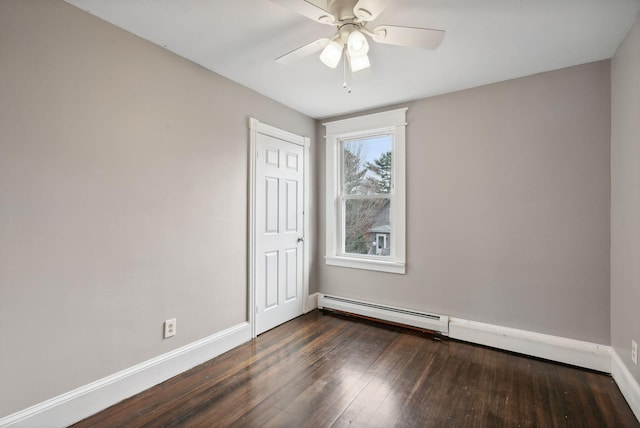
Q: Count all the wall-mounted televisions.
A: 0